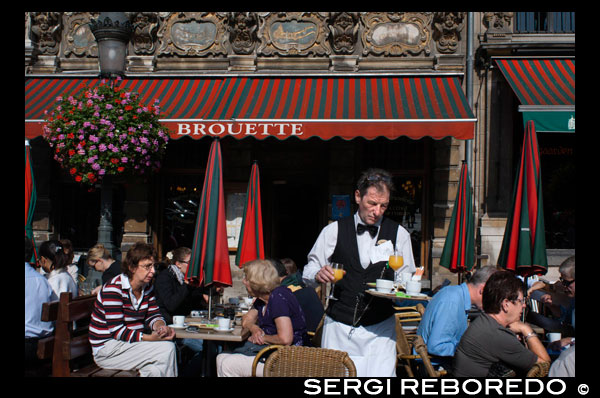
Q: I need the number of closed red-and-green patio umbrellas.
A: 5